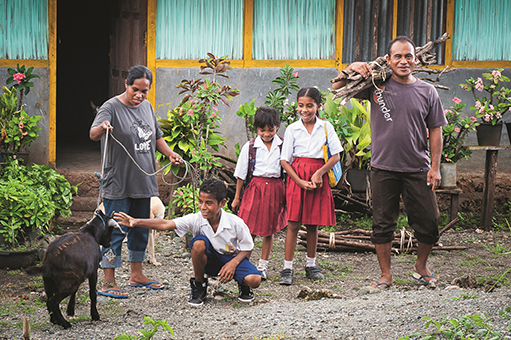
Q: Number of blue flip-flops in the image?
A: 4